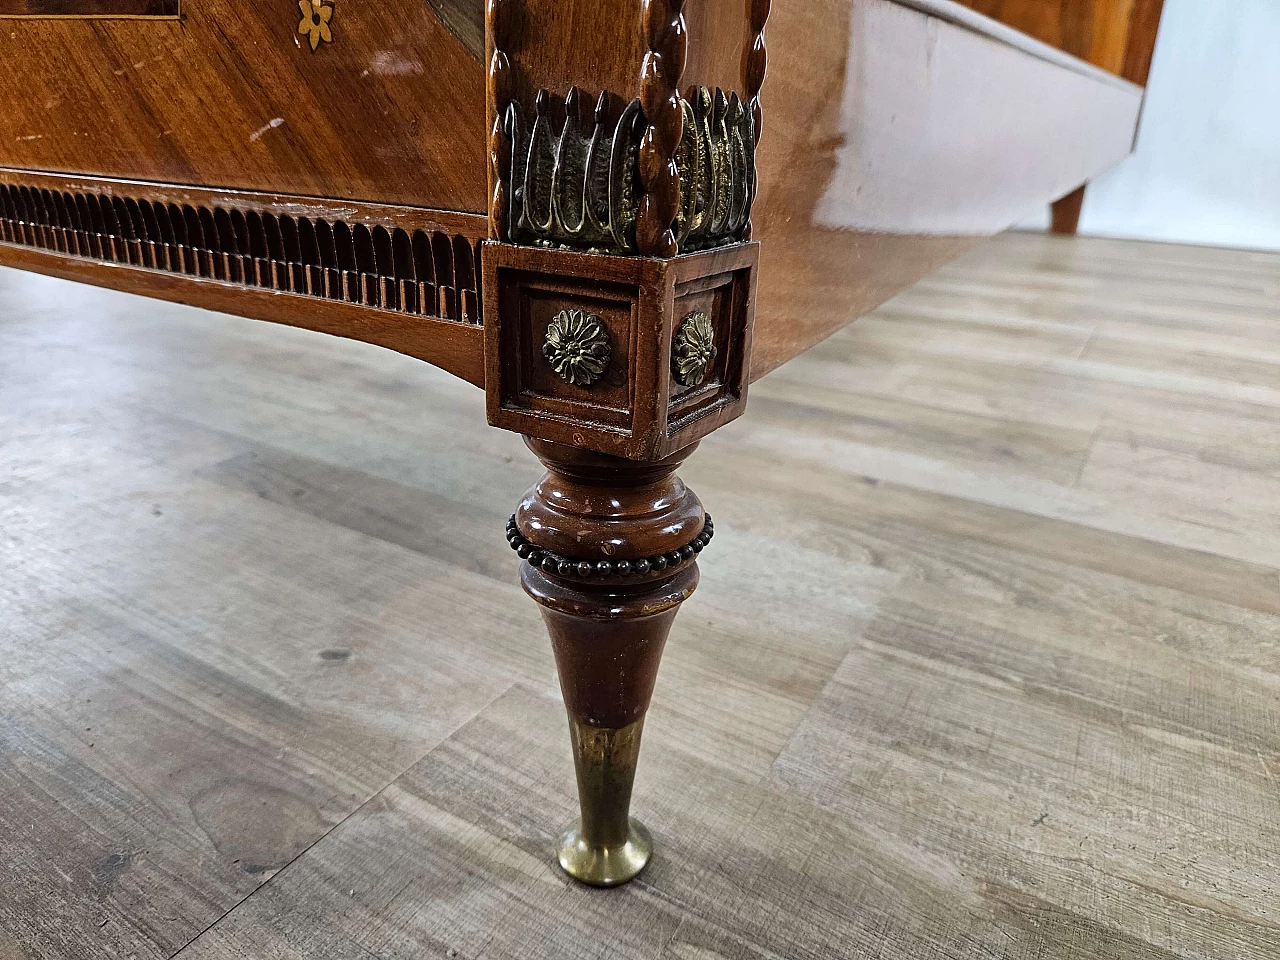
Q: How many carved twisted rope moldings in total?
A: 3